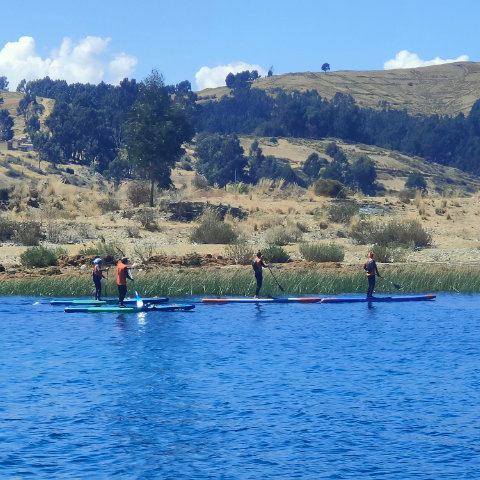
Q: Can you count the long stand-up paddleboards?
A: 4